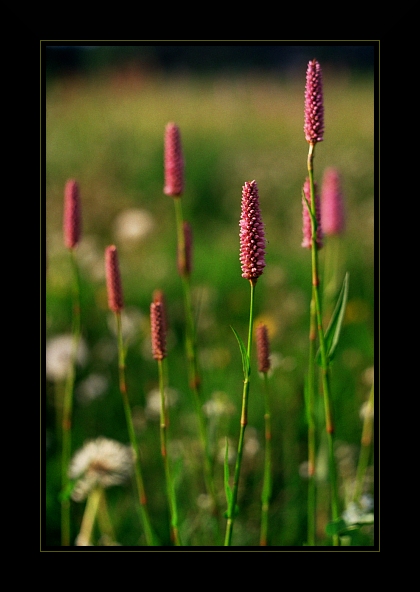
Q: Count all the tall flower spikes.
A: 11